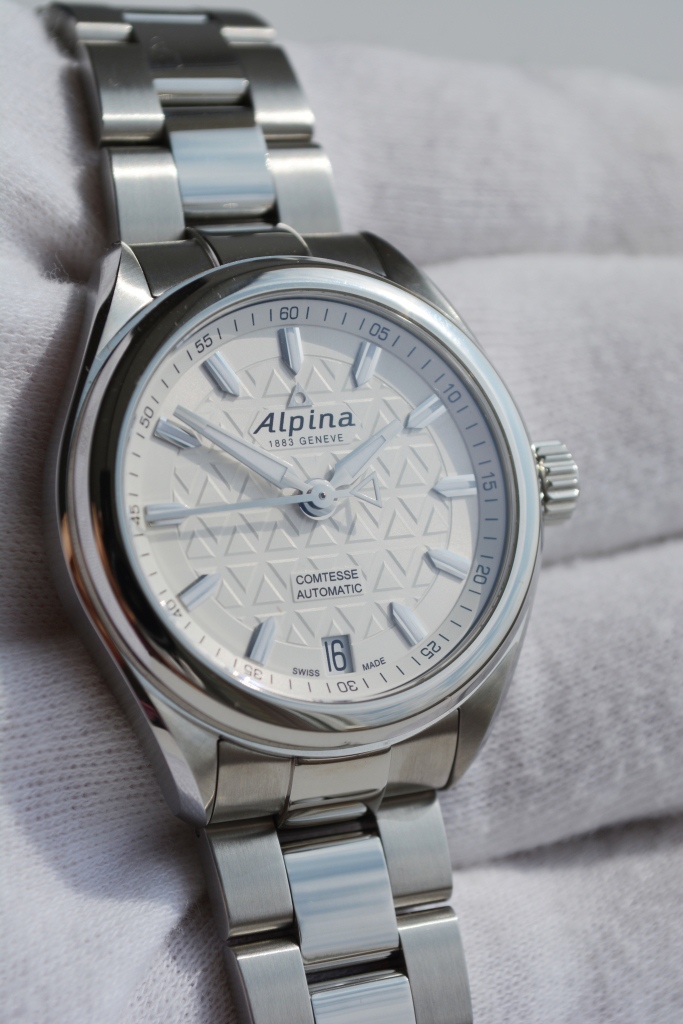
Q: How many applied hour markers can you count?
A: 11